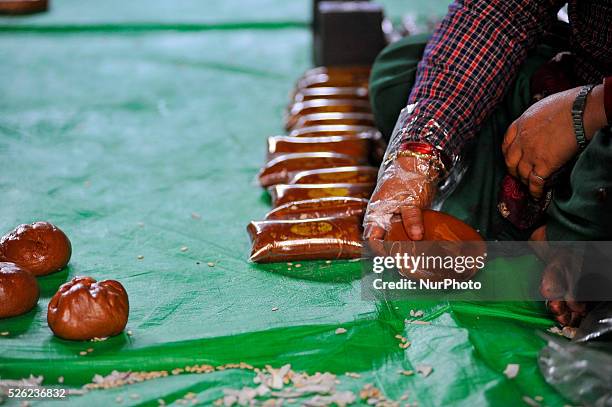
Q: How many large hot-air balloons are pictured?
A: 0